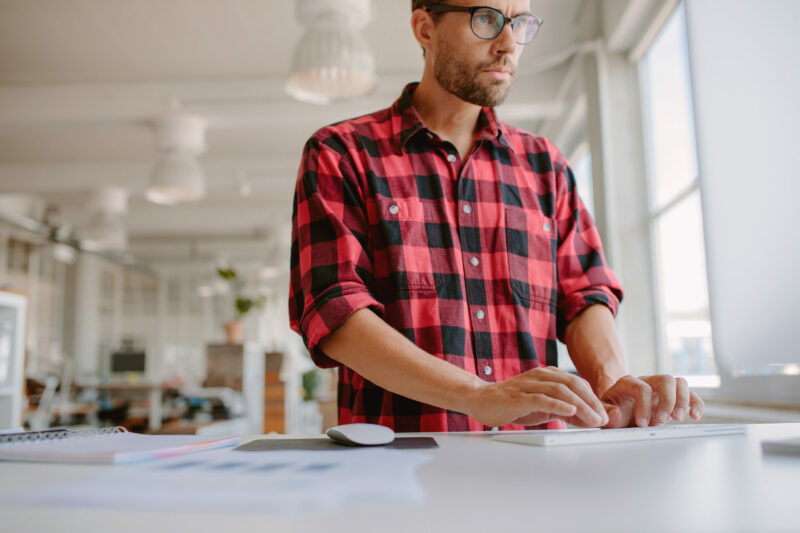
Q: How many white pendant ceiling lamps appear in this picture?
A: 3